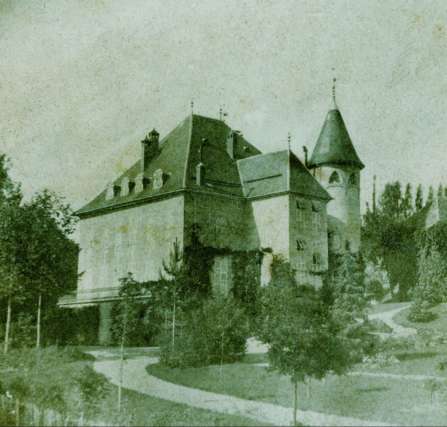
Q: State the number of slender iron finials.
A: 4